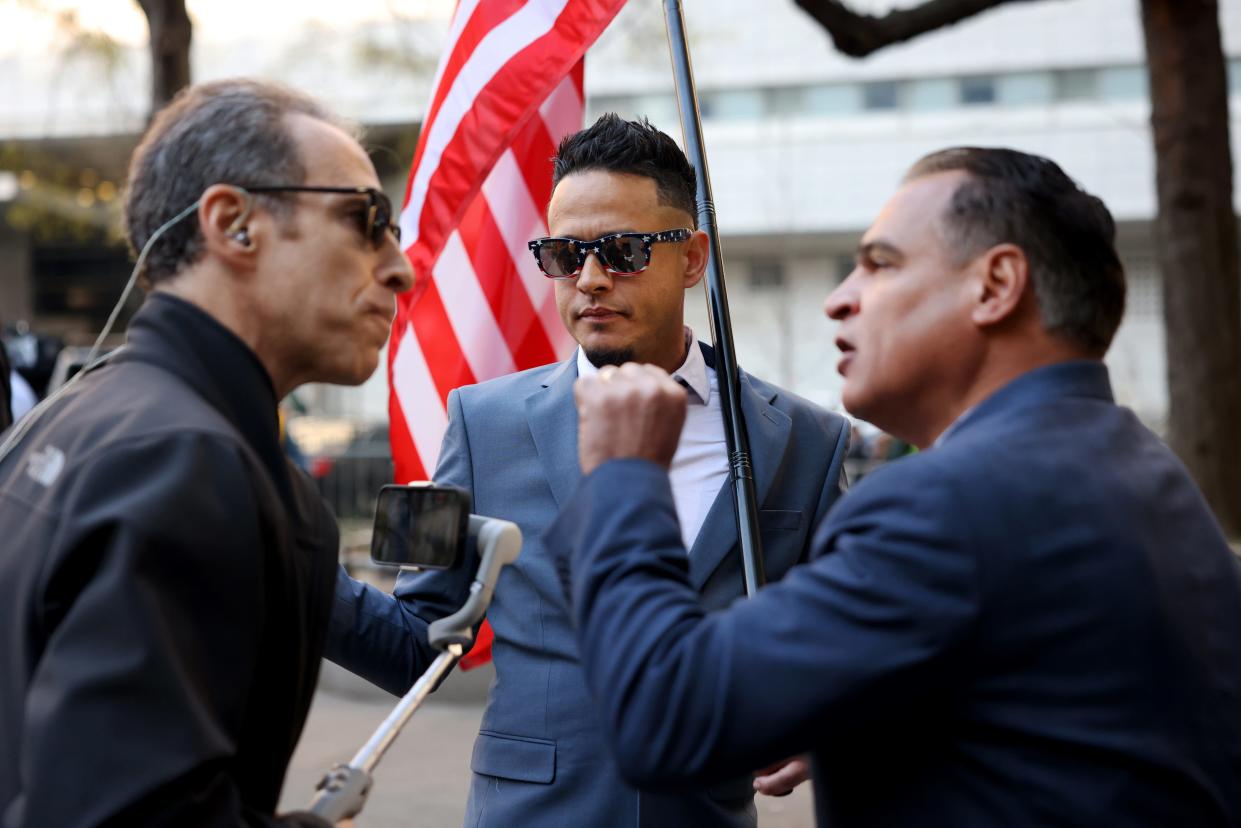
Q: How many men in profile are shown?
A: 2